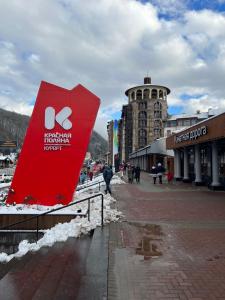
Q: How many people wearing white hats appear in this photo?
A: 2